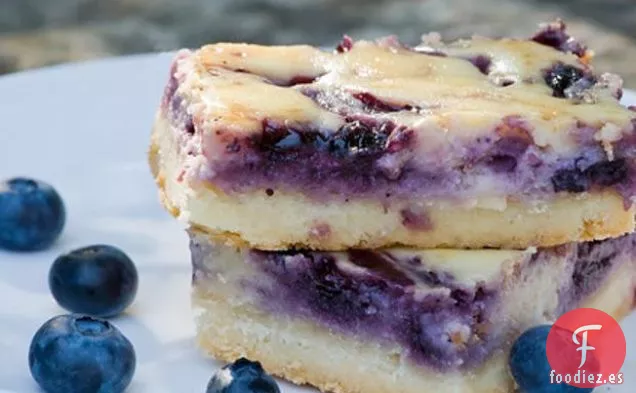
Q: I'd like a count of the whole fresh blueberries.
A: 5